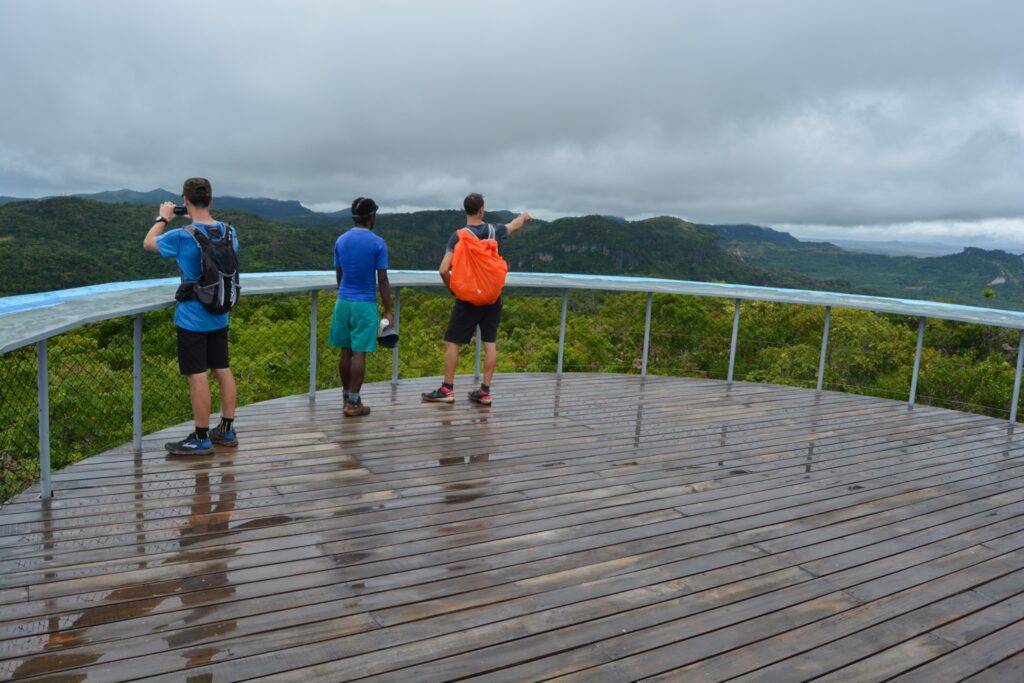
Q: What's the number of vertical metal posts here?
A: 11